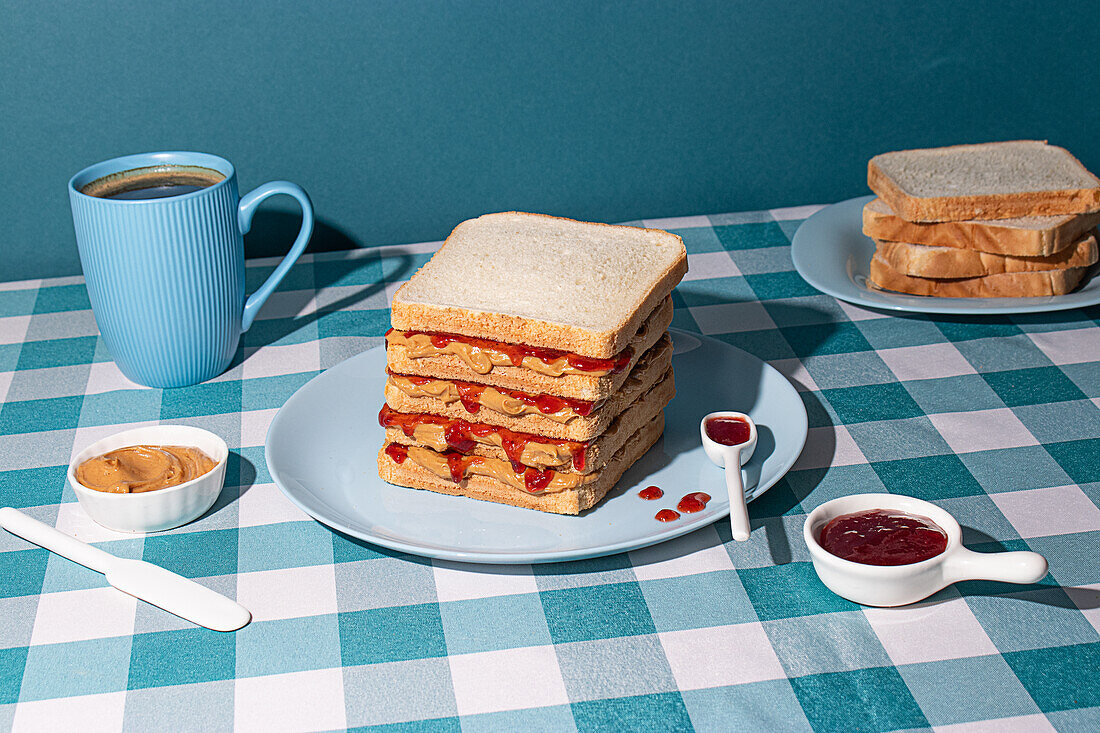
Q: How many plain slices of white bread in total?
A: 4